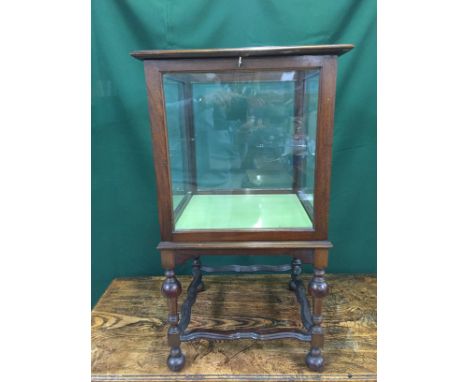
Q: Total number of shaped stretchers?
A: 4